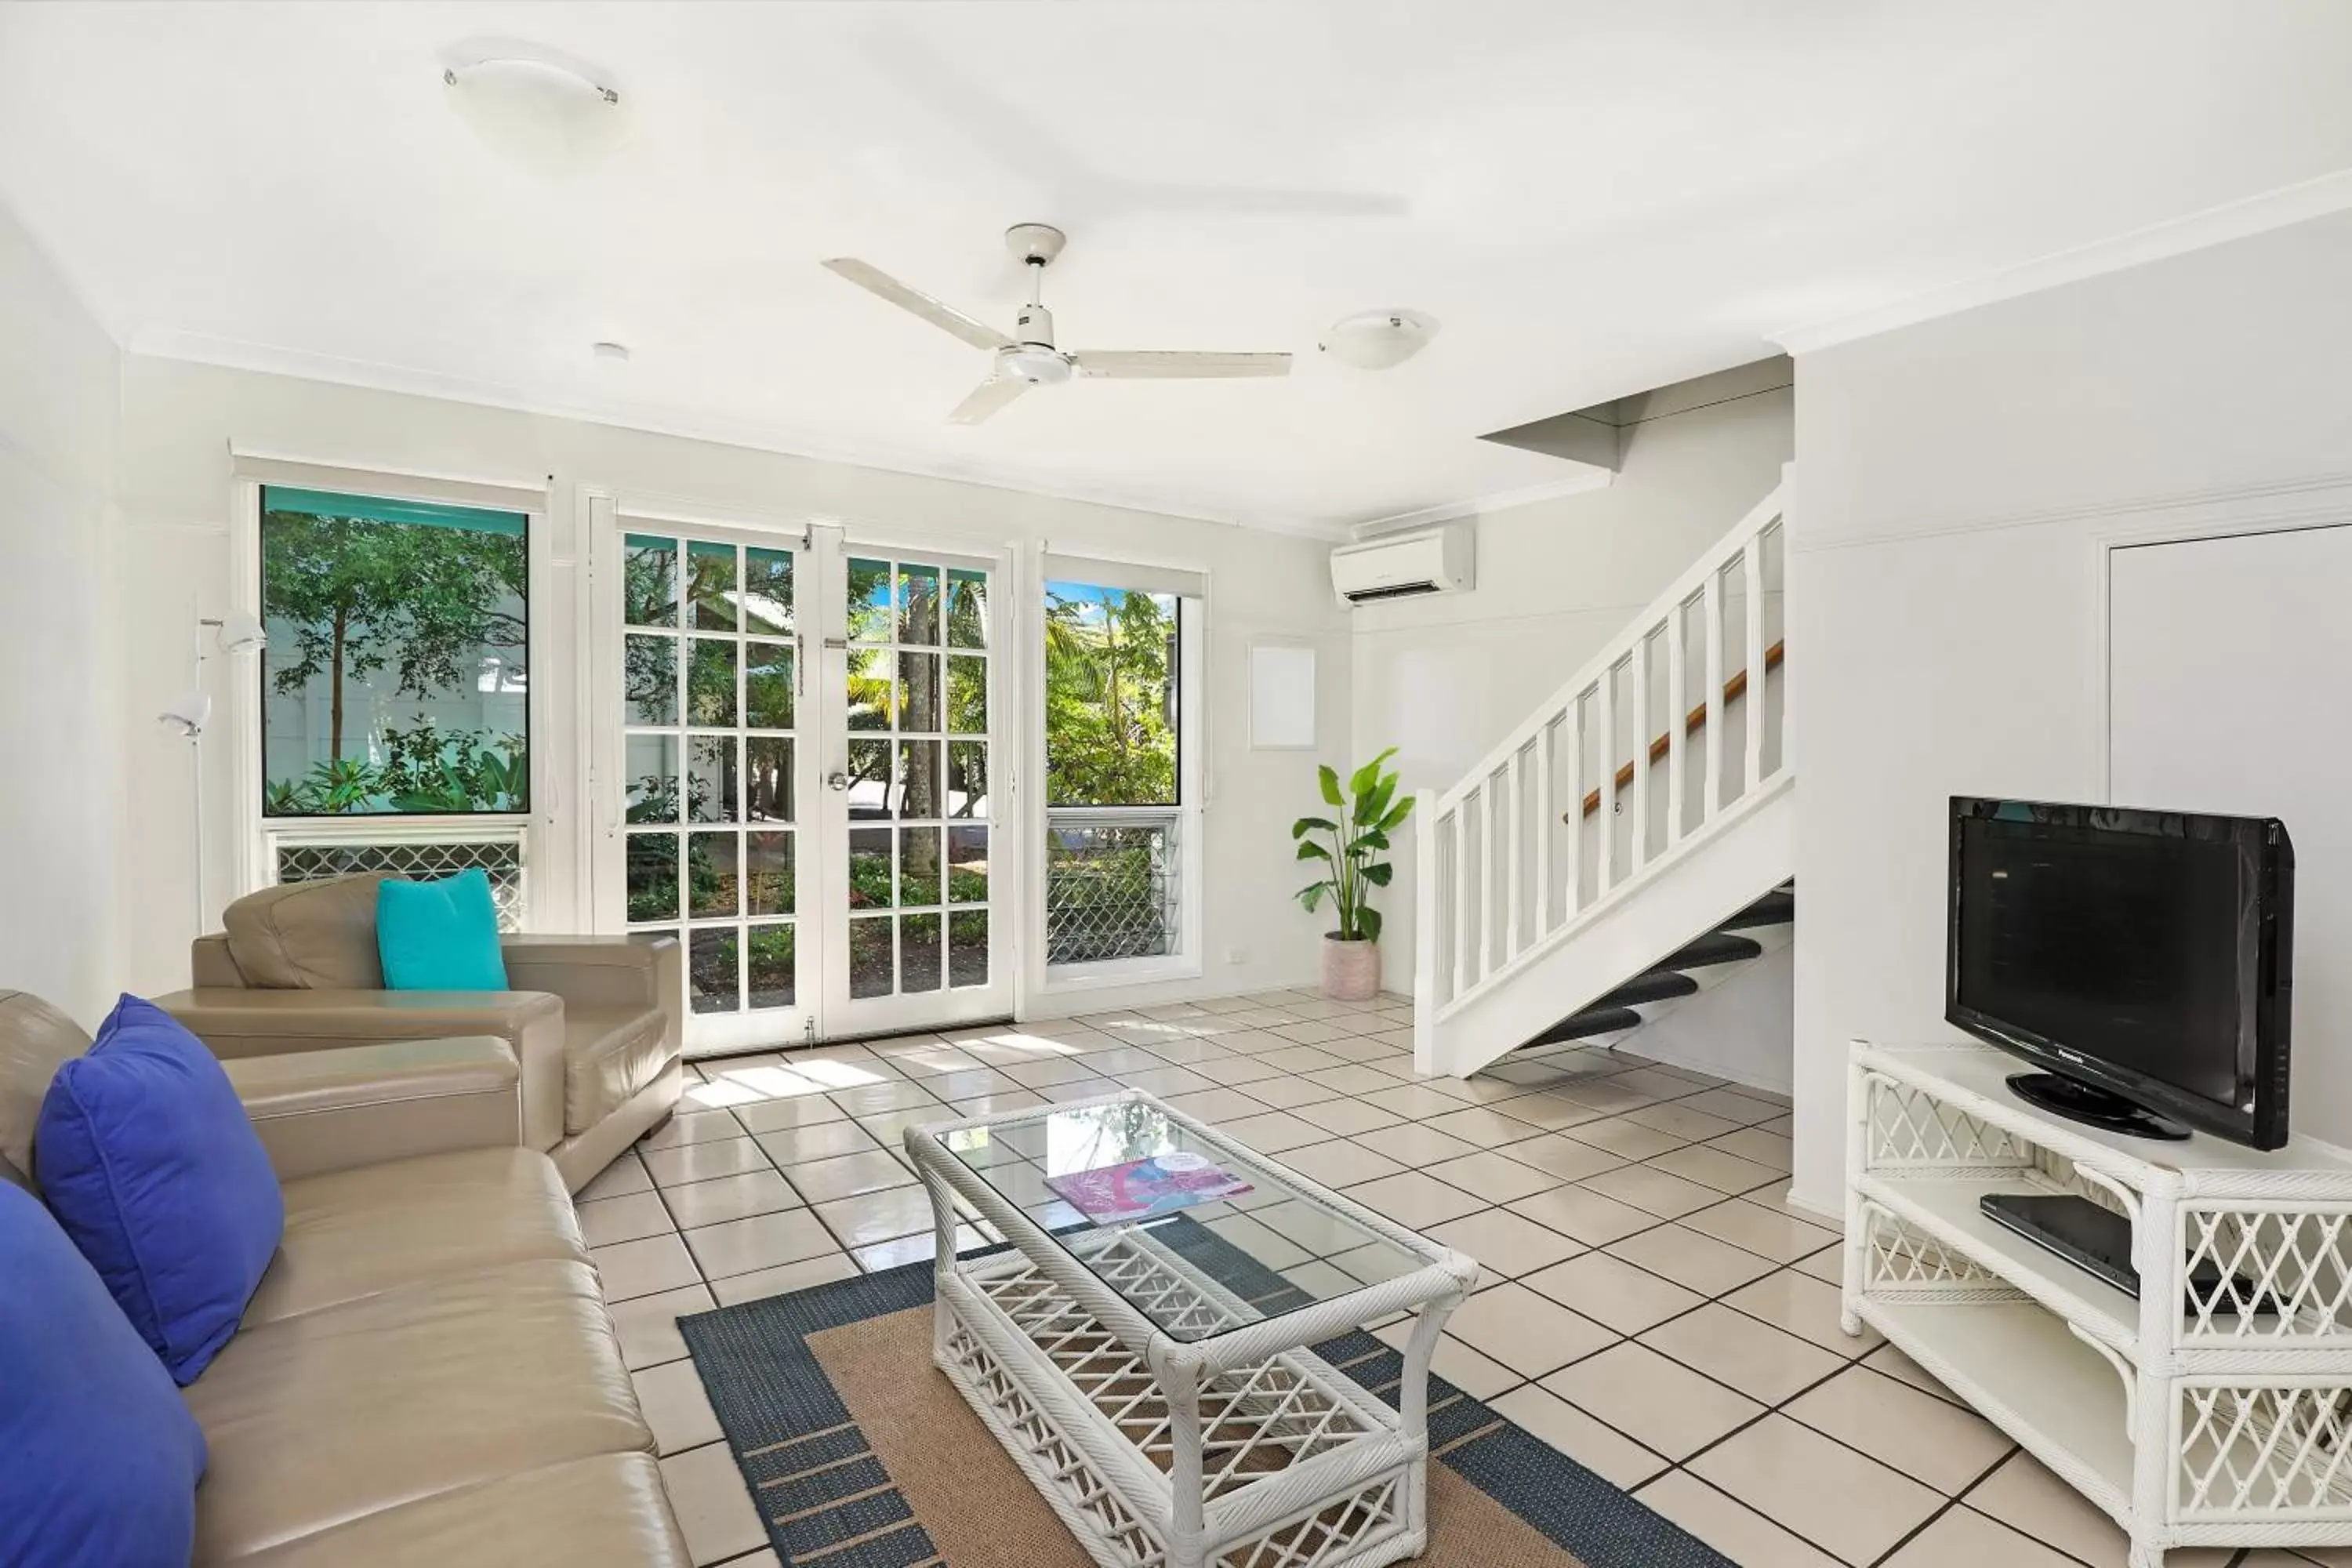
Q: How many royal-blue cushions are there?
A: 2